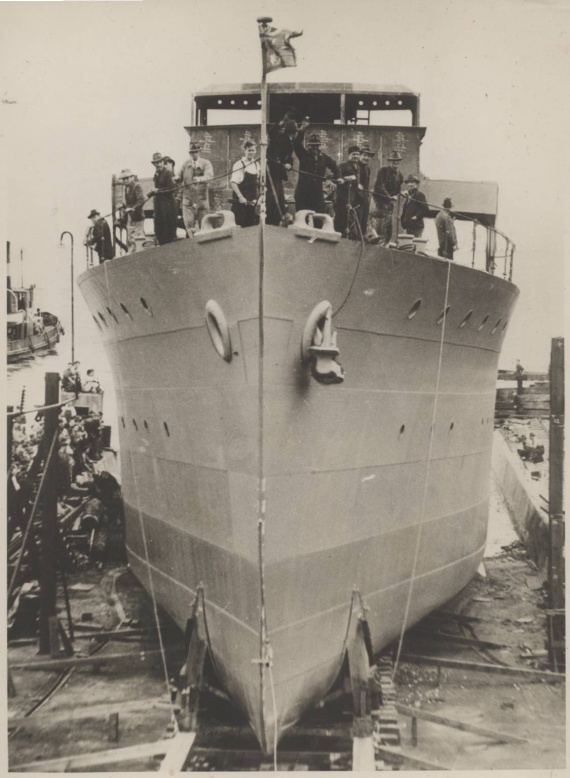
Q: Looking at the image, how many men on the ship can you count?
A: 13